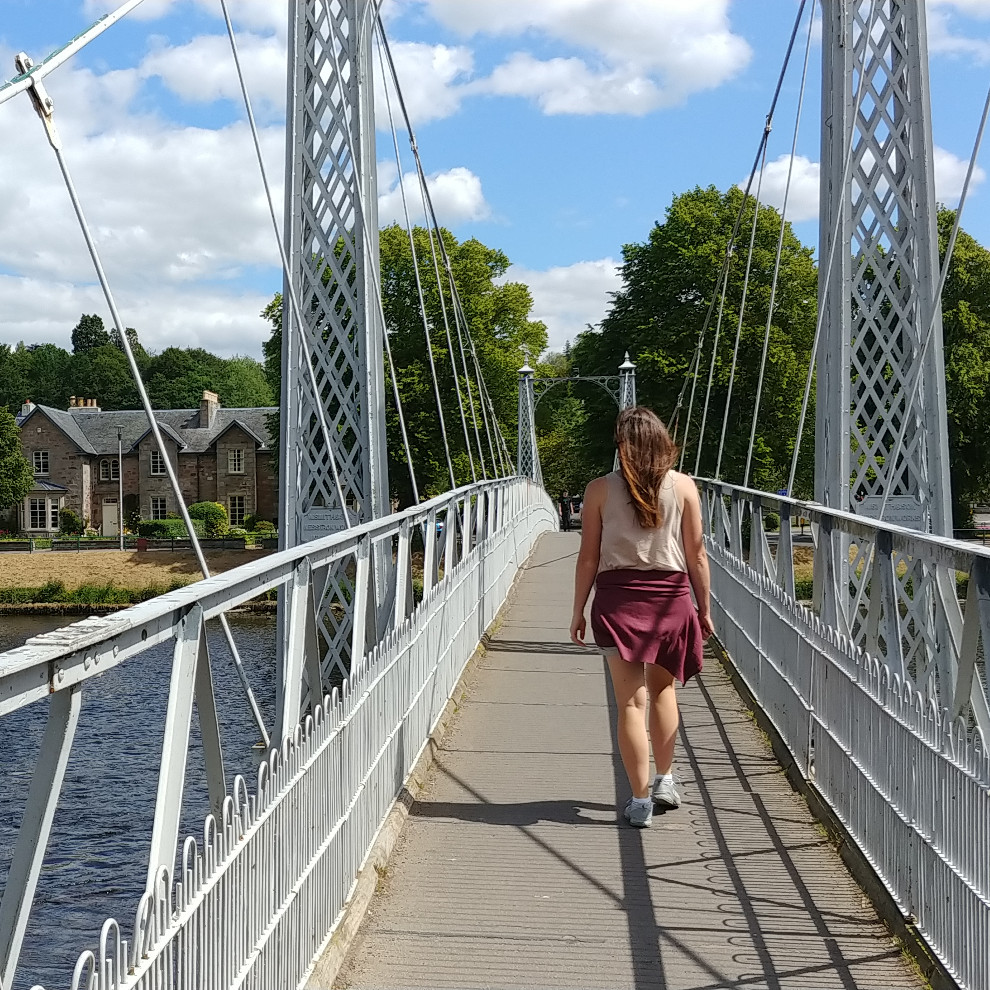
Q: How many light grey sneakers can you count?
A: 2